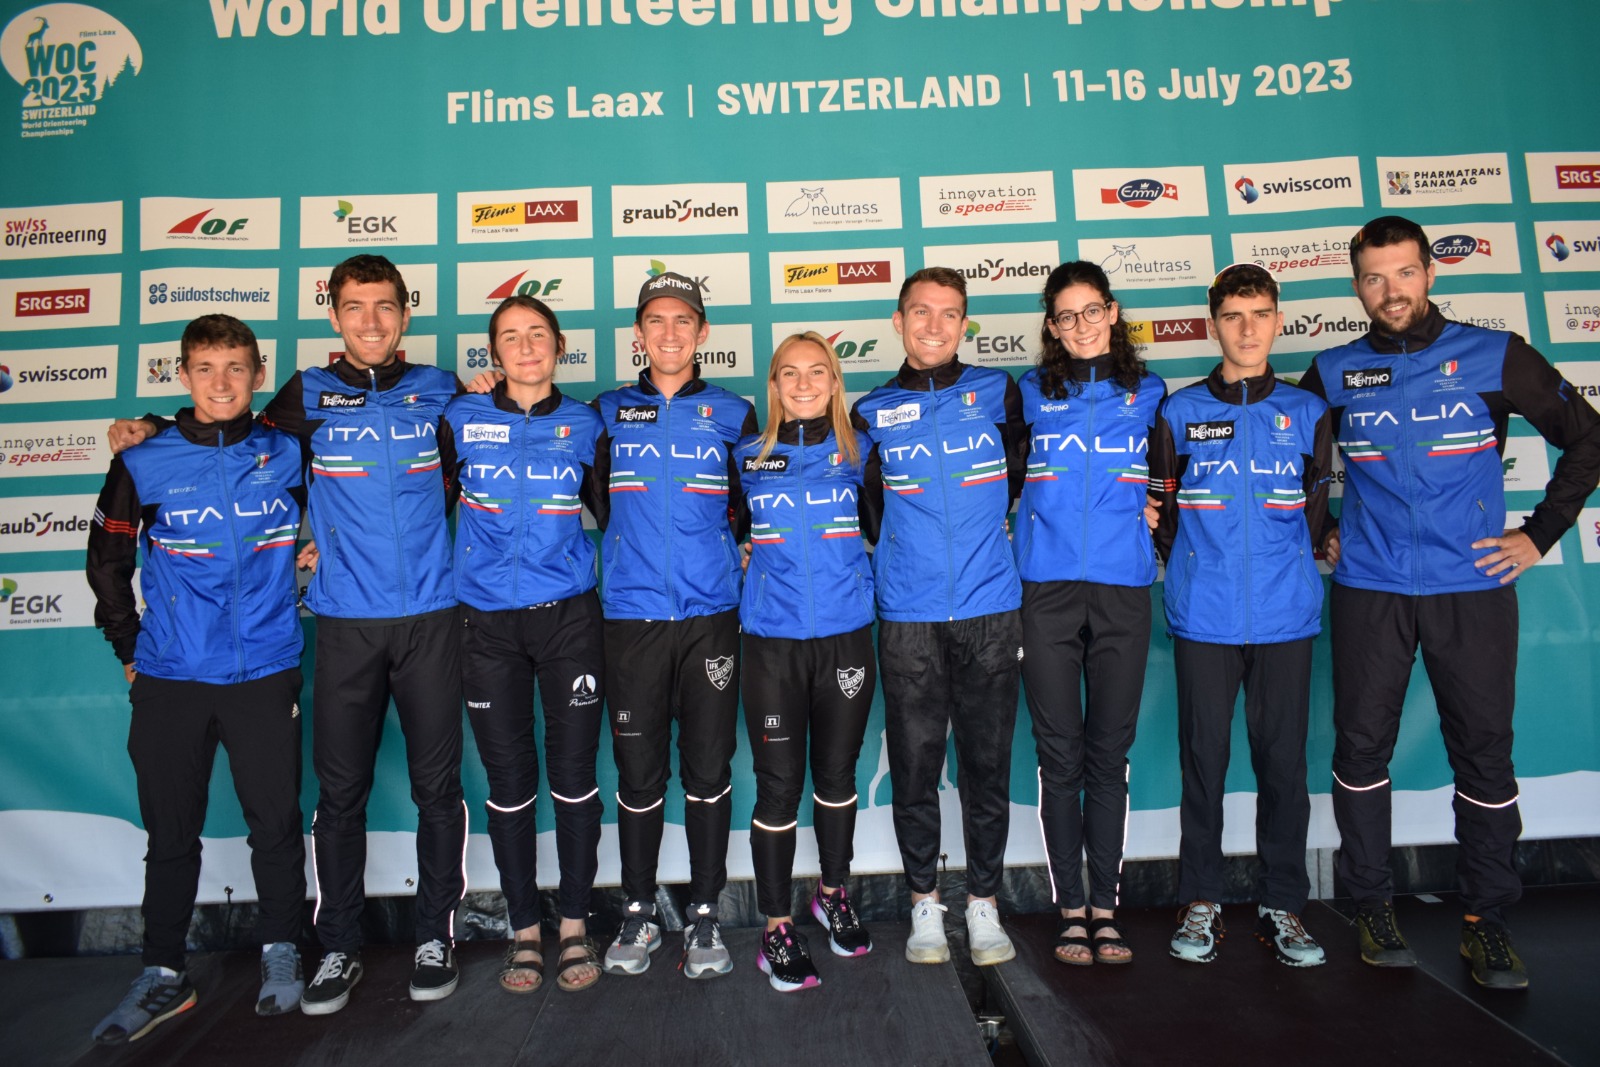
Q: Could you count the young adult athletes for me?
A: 9